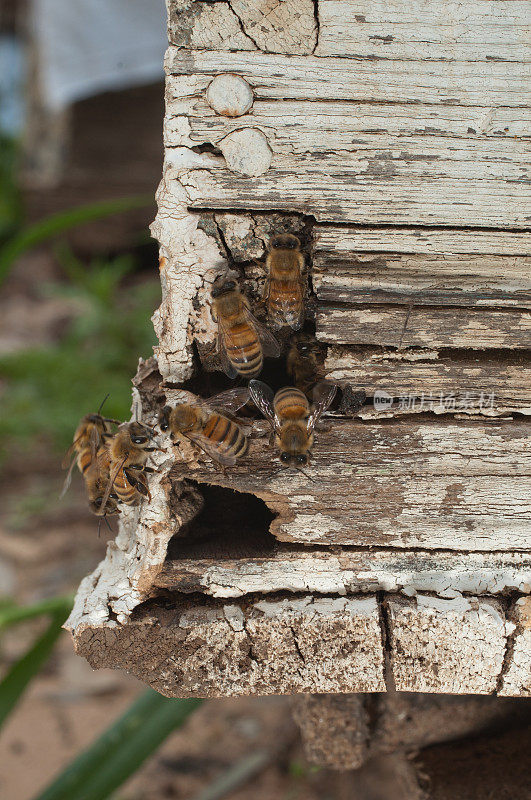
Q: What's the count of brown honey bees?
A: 8